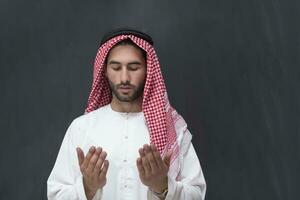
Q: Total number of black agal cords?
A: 1